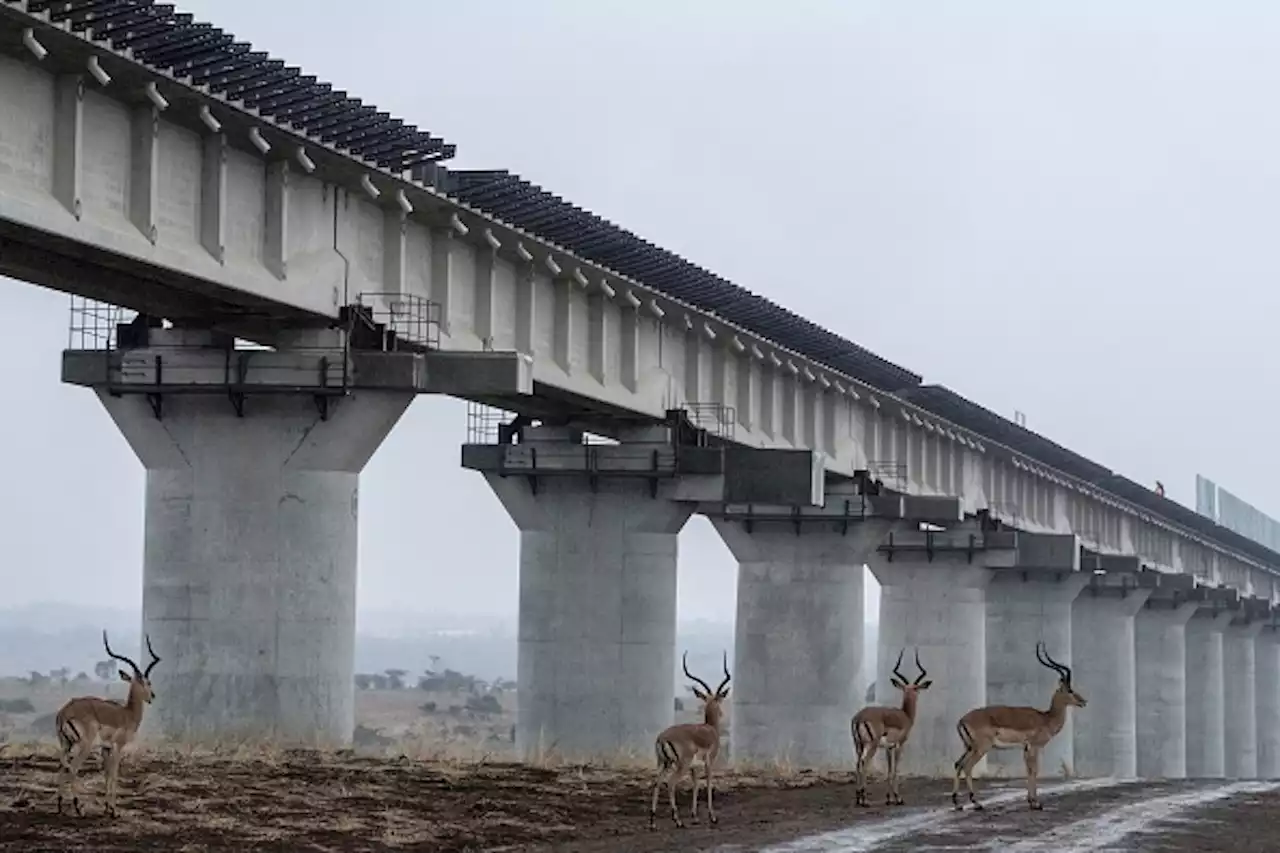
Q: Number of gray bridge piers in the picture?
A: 10